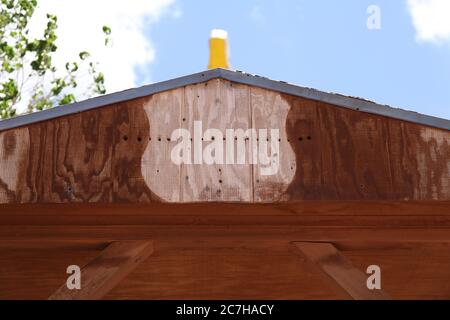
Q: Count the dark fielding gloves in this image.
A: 0